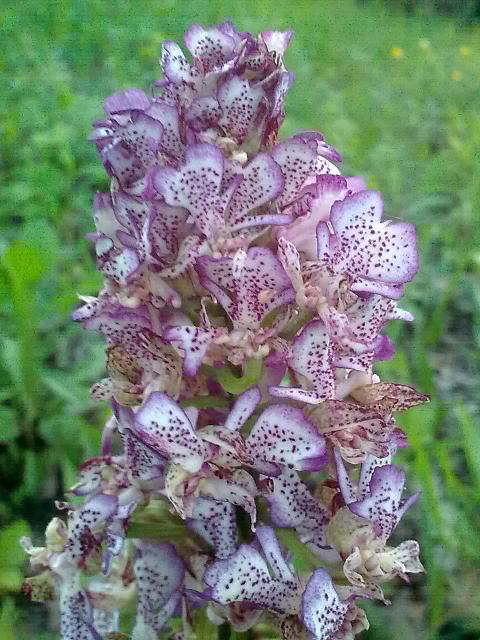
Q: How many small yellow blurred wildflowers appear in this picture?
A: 4